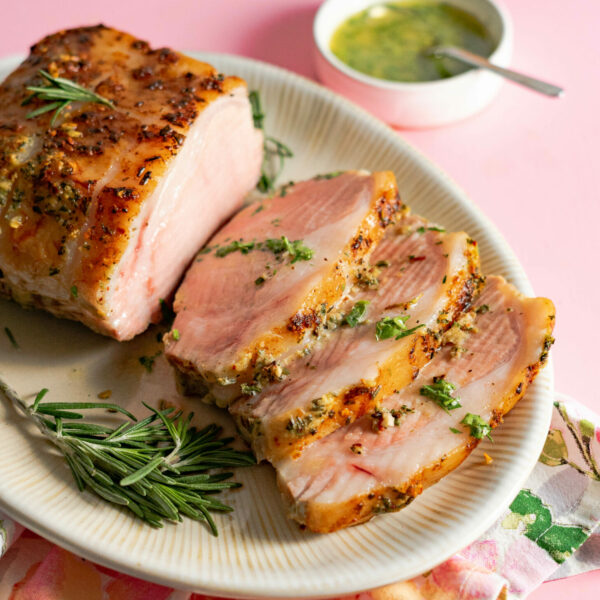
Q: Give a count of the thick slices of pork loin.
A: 3